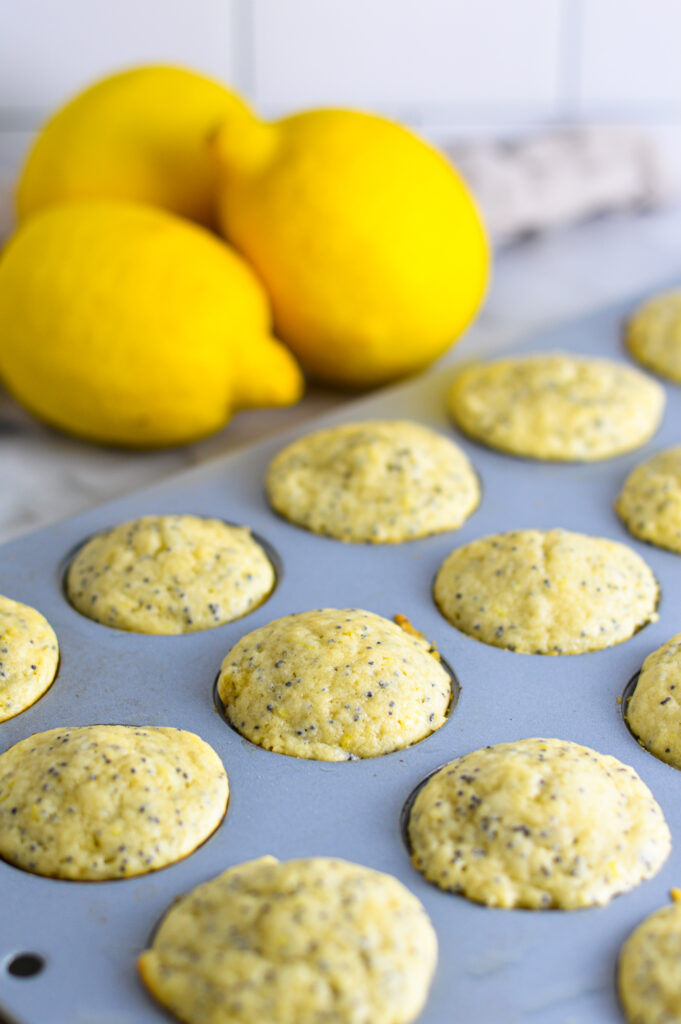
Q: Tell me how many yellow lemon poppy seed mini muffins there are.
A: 13